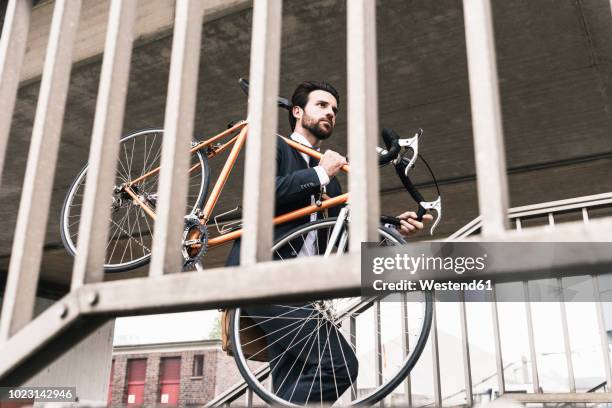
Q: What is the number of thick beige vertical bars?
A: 7